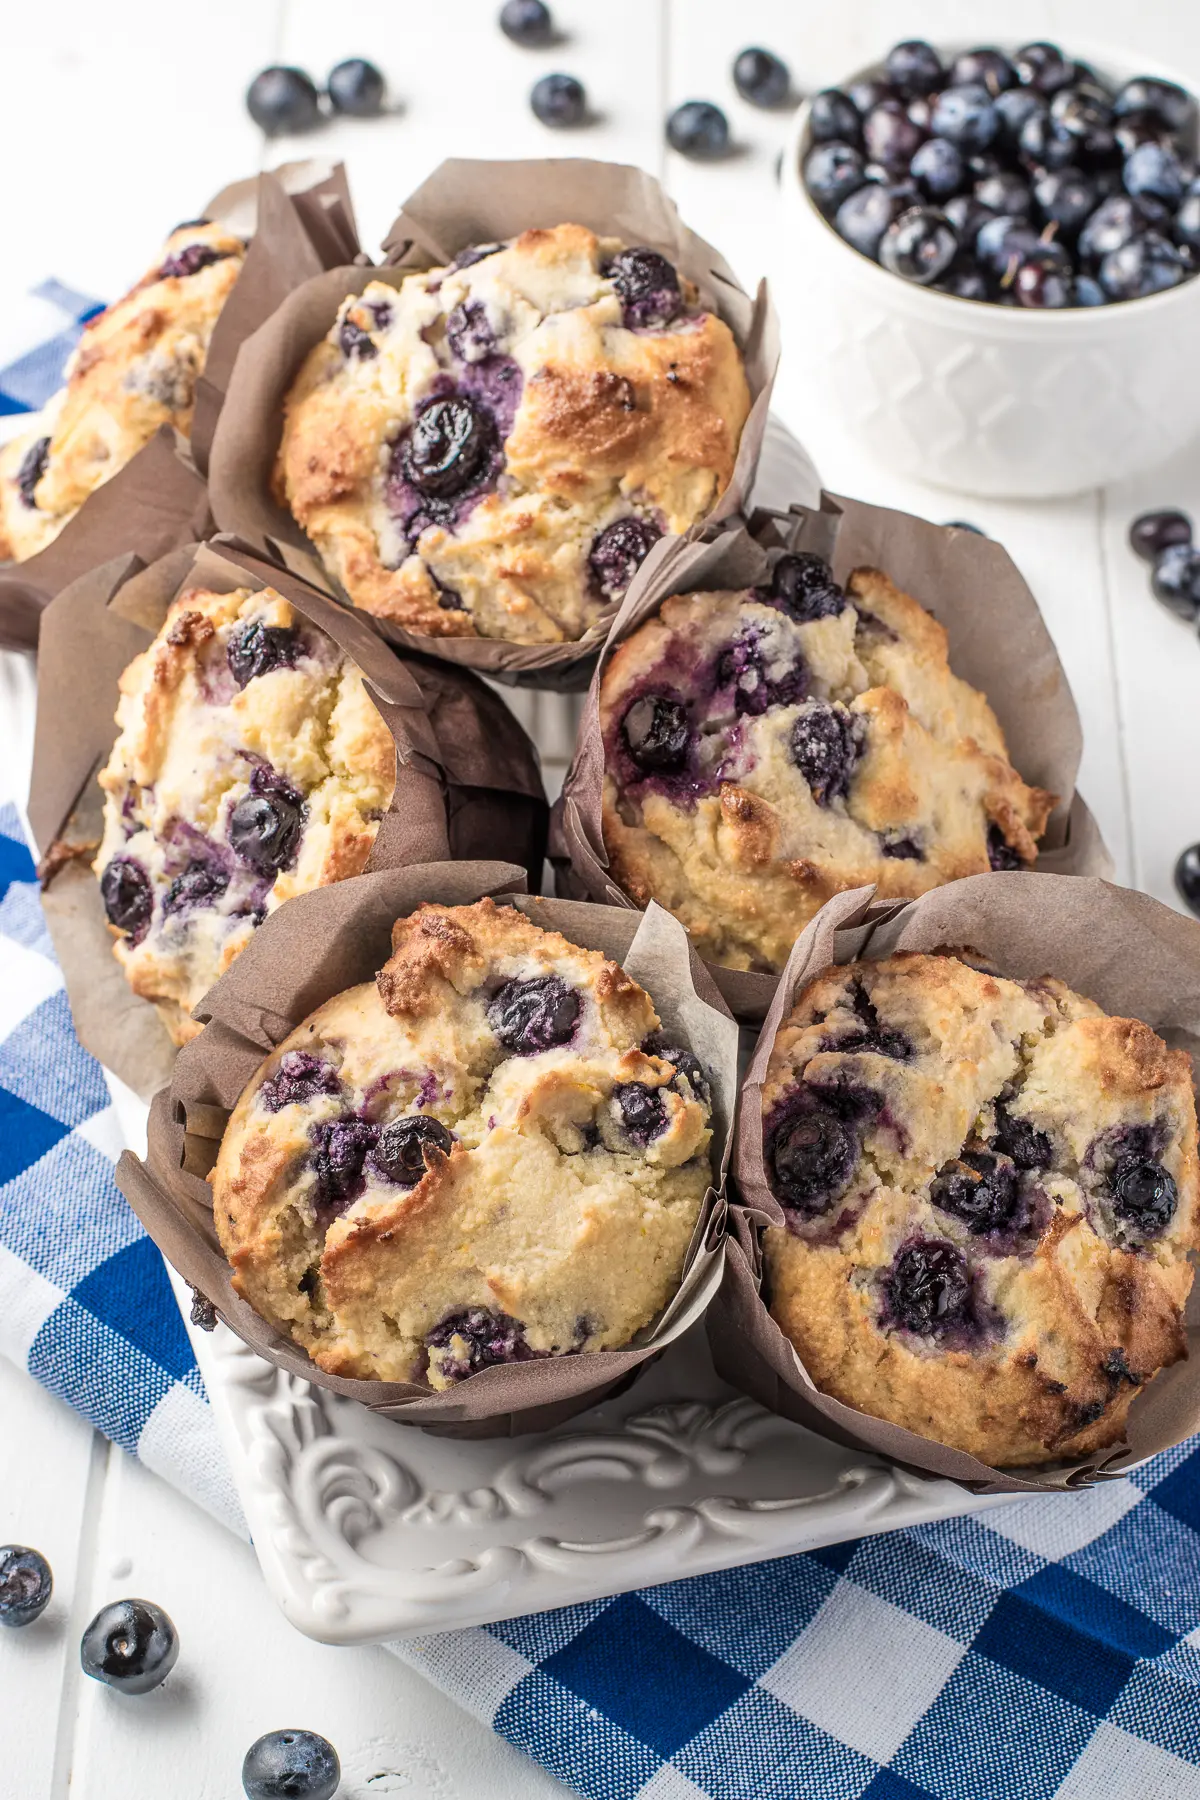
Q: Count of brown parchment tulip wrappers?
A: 6